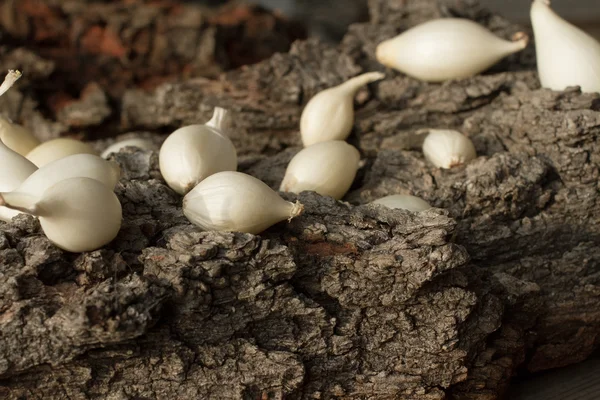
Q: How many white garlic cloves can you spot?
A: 14